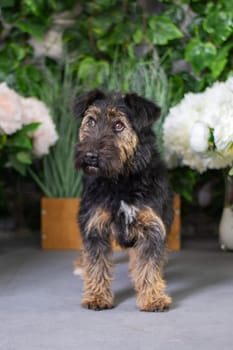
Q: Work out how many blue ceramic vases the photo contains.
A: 0